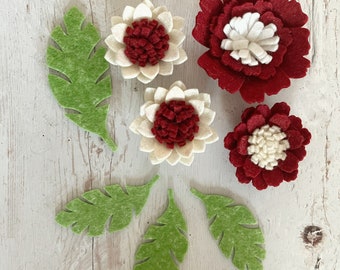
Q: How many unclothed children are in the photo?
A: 0